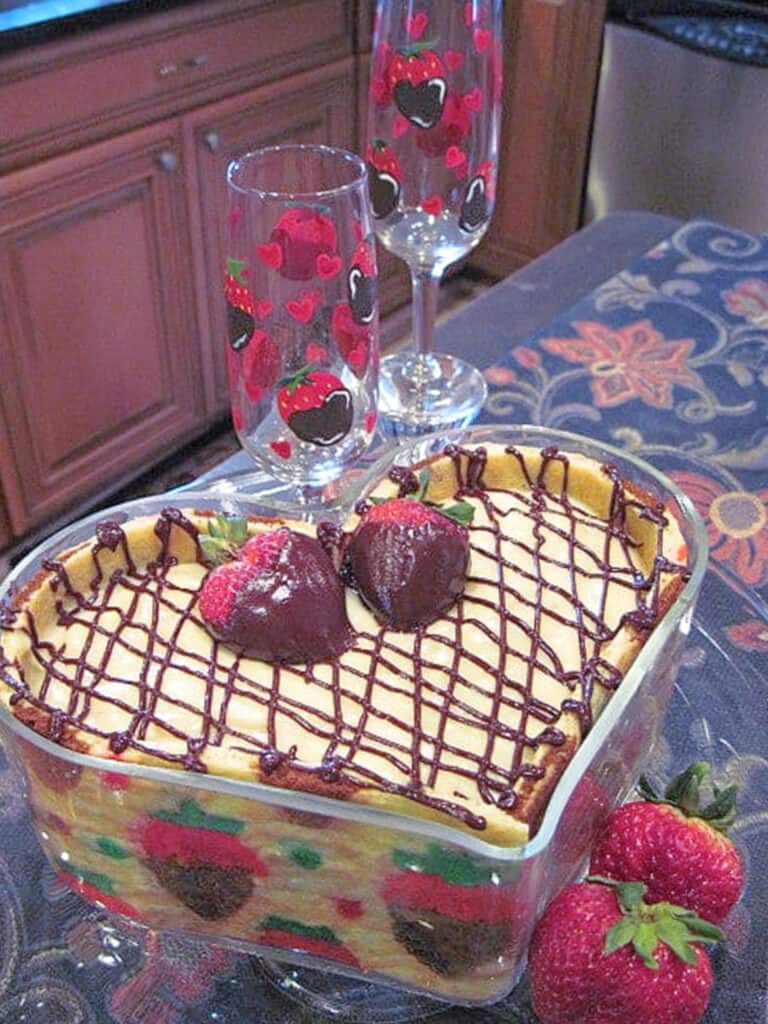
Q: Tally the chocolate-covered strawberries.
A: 2